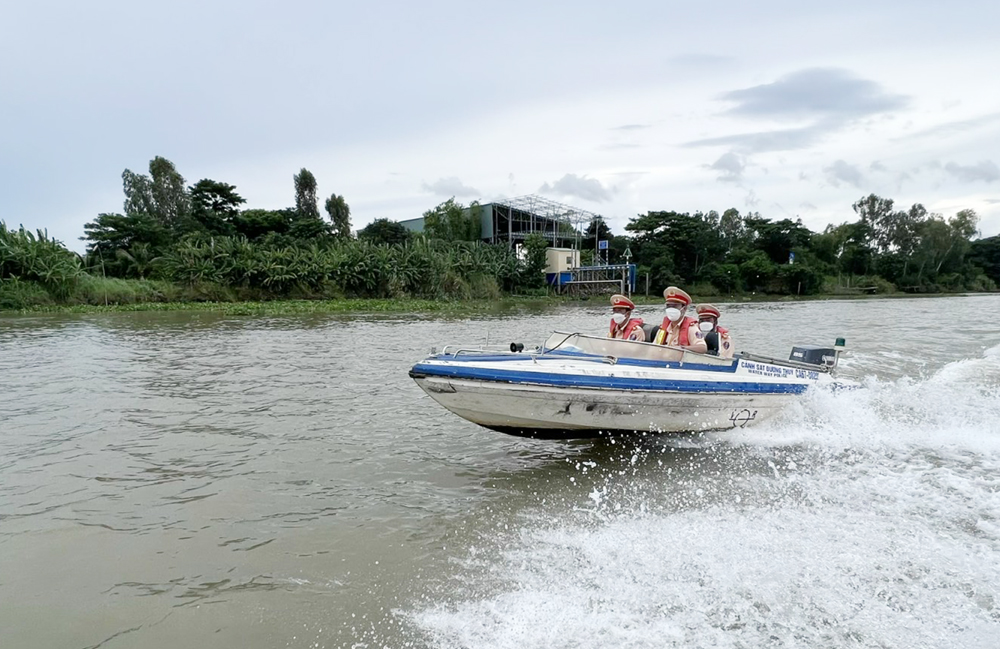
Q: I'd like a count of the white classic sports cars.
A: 0